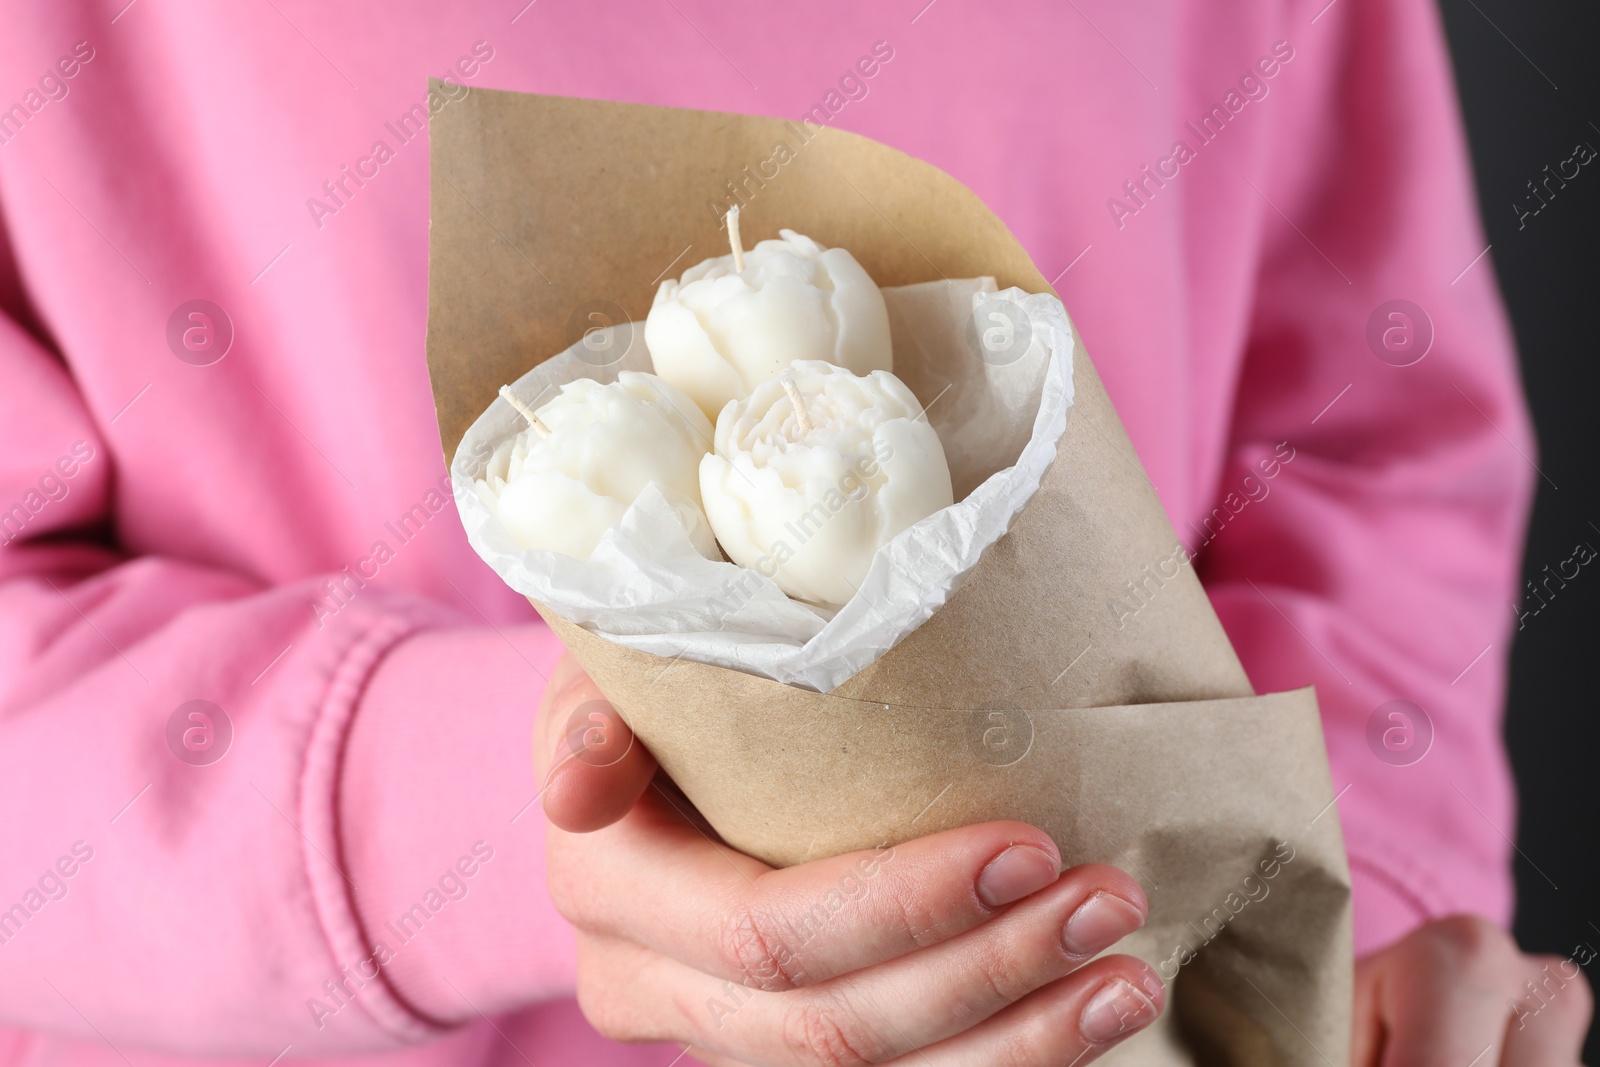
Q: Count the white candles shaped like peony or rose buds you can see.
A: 3